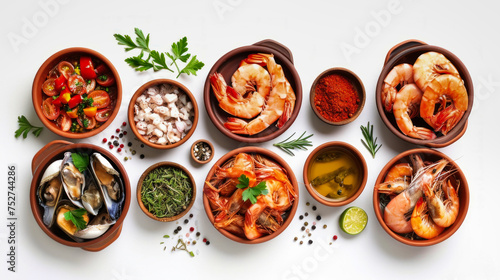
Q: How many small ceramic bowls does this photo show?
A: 5